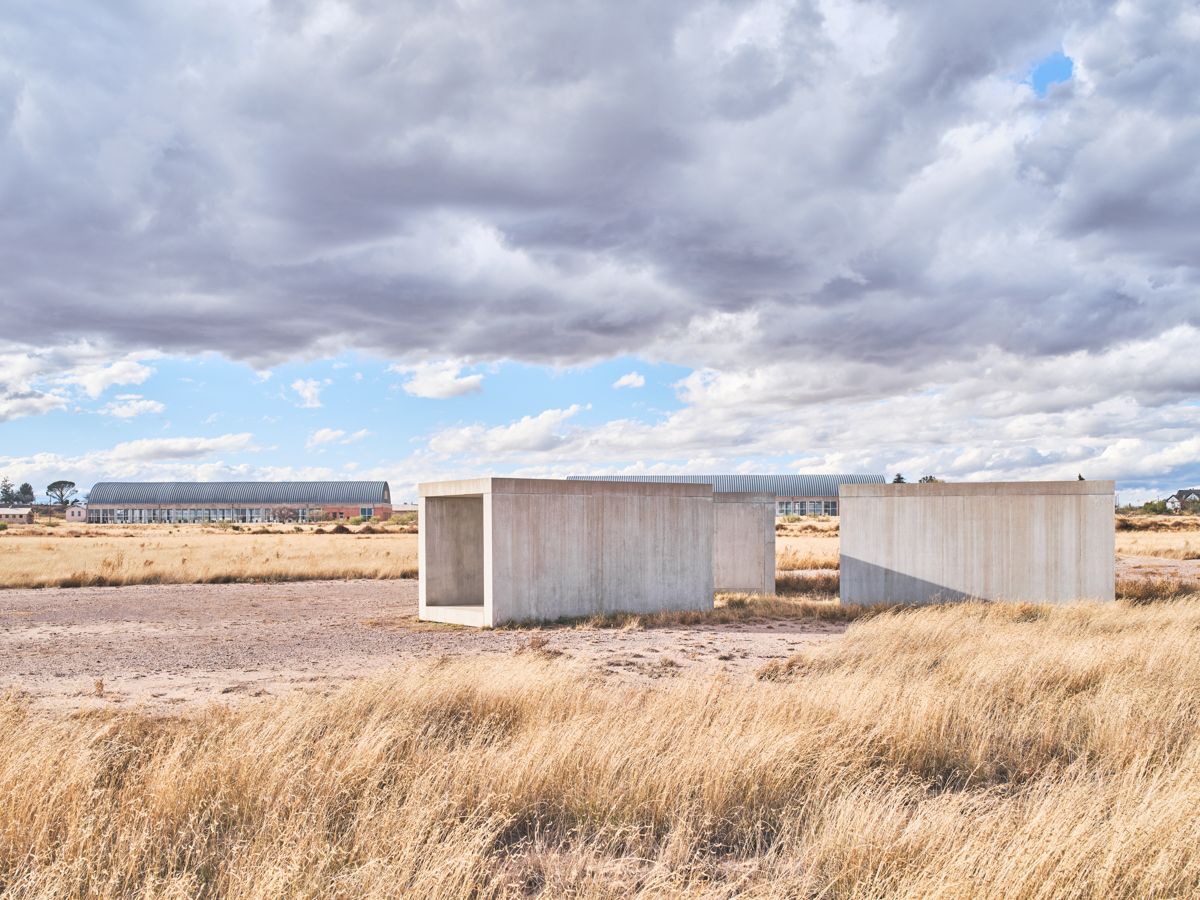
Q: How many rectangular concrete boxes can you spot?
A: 3